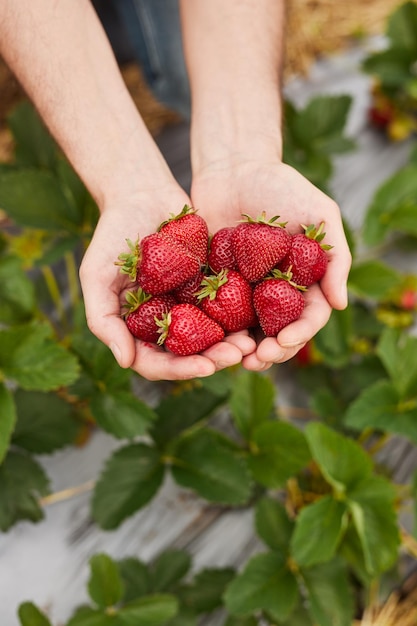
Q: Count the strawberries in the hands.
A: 10